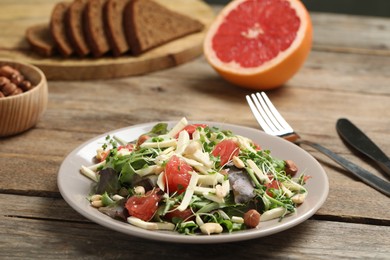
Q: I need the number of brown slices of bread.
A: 6